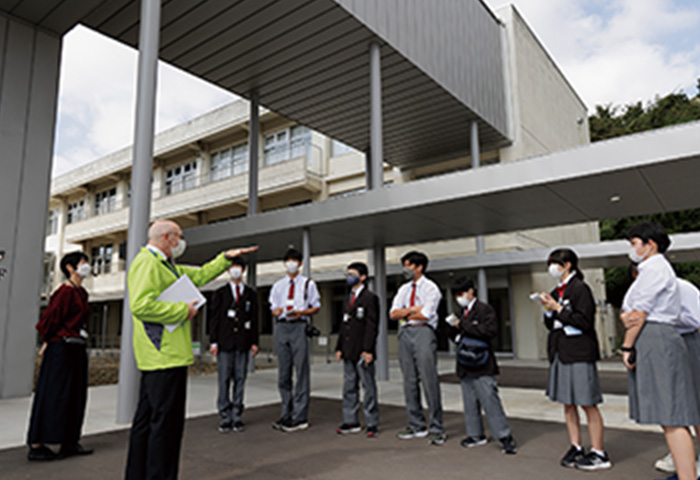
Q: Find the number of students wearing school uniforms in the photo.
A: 8